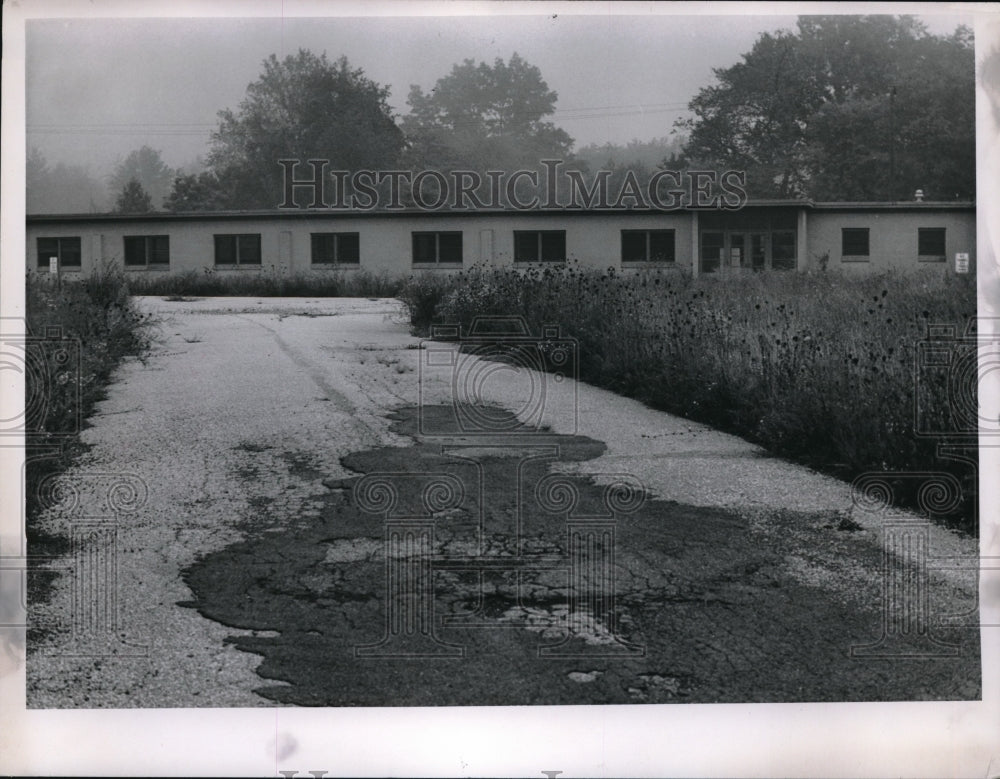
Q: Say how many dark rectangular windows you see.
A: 9